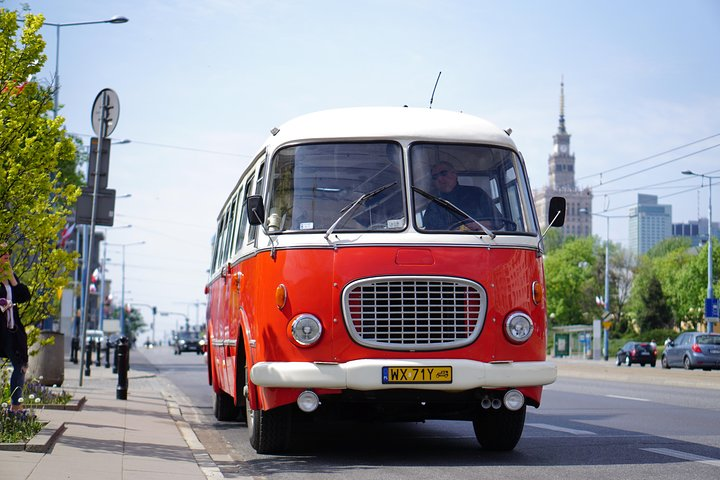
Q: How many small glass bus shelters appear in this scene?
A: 1